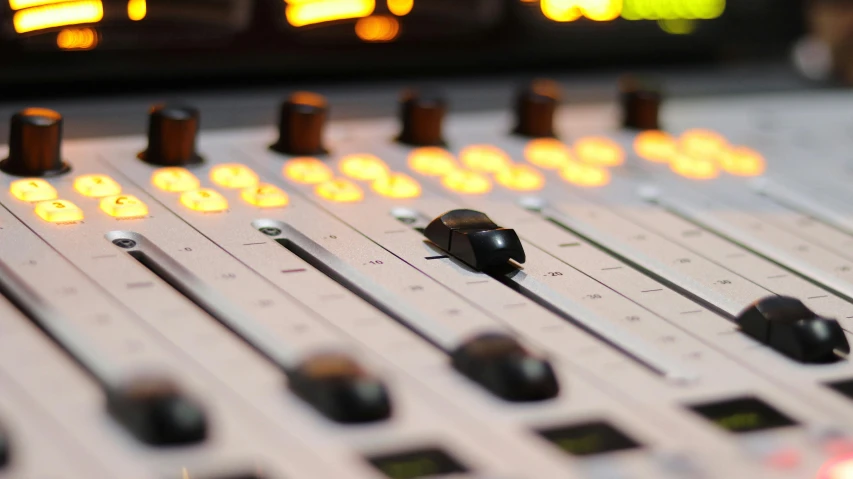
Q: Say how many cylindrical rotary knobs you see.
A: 6